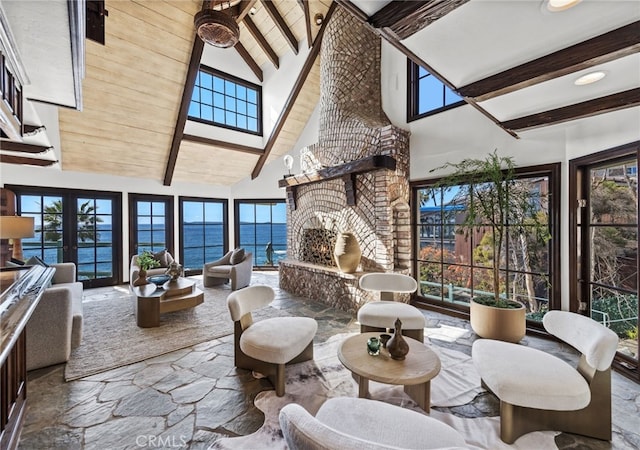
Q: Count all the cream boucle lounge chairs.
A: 4